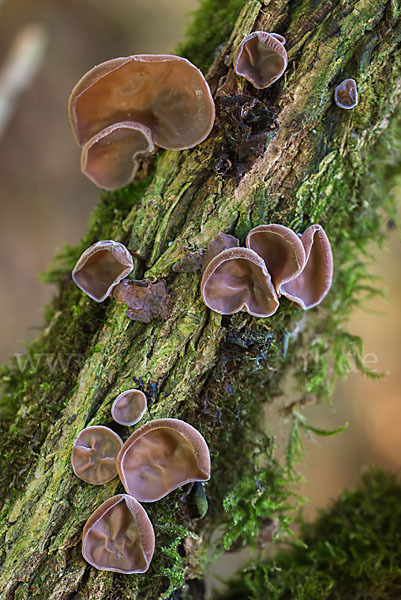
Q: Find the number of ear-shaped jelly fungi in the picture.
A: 12